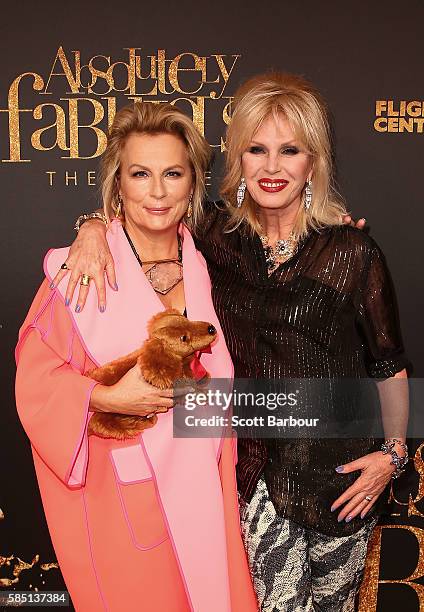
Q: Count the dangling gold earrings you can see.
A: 2